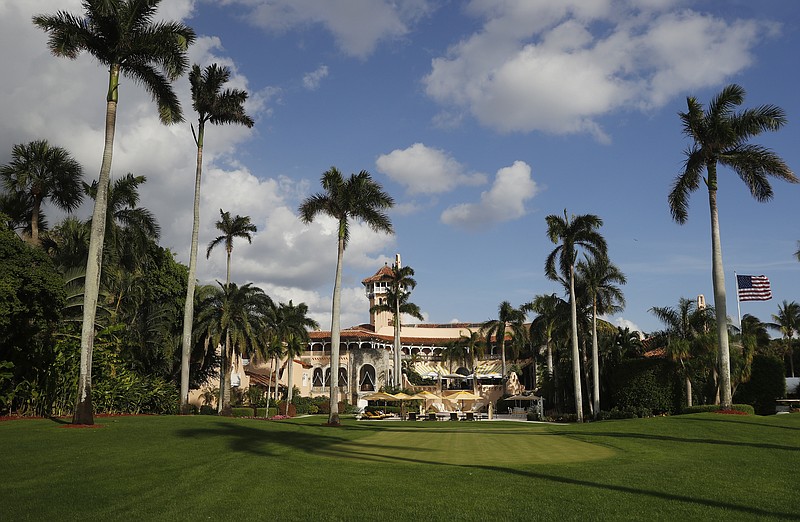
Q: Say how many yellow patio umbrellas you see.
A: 4